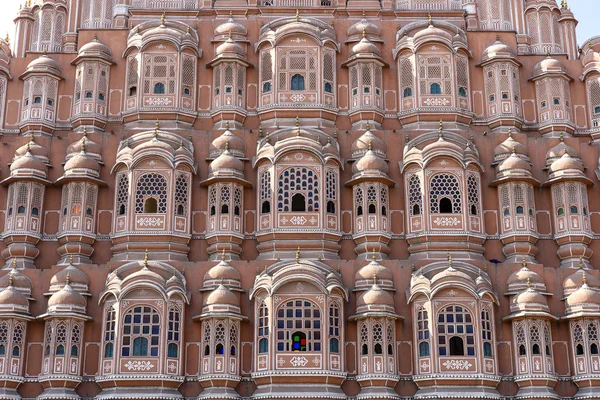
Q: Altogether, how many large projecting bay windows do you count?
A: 9